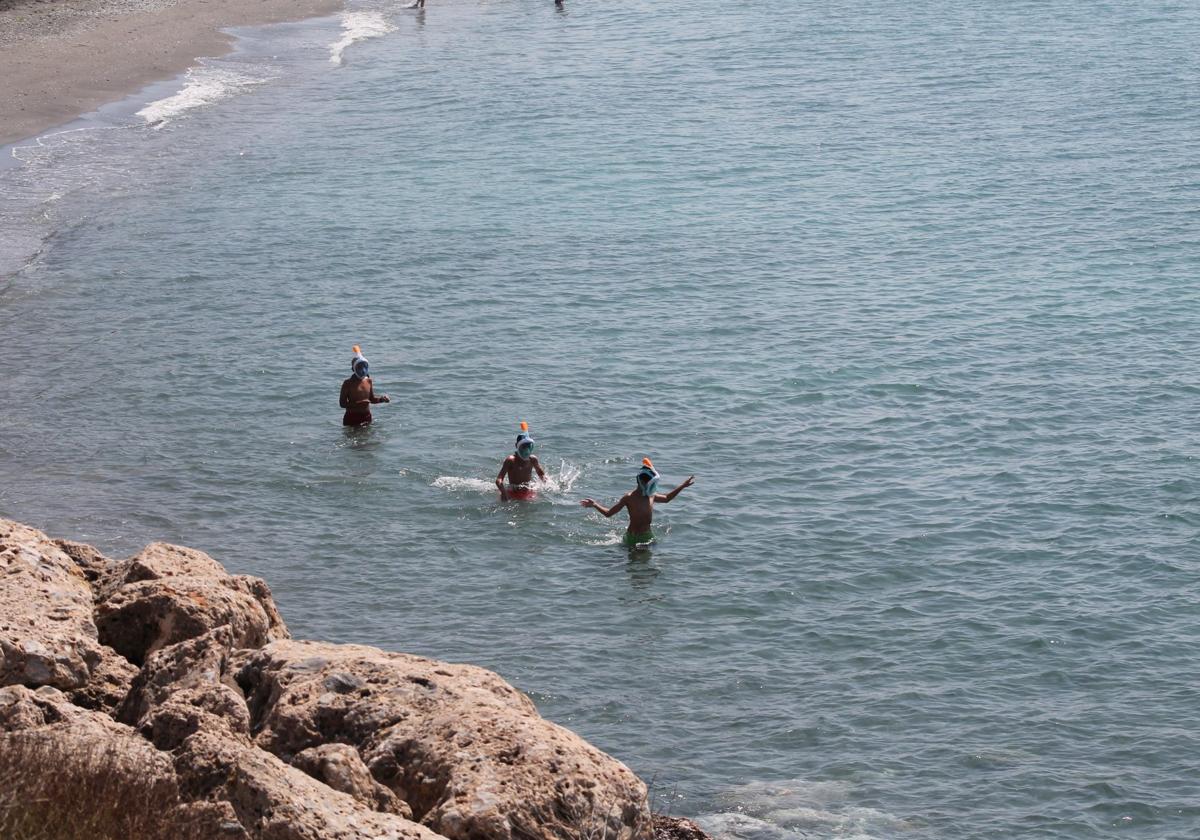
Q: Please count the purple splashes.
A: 0